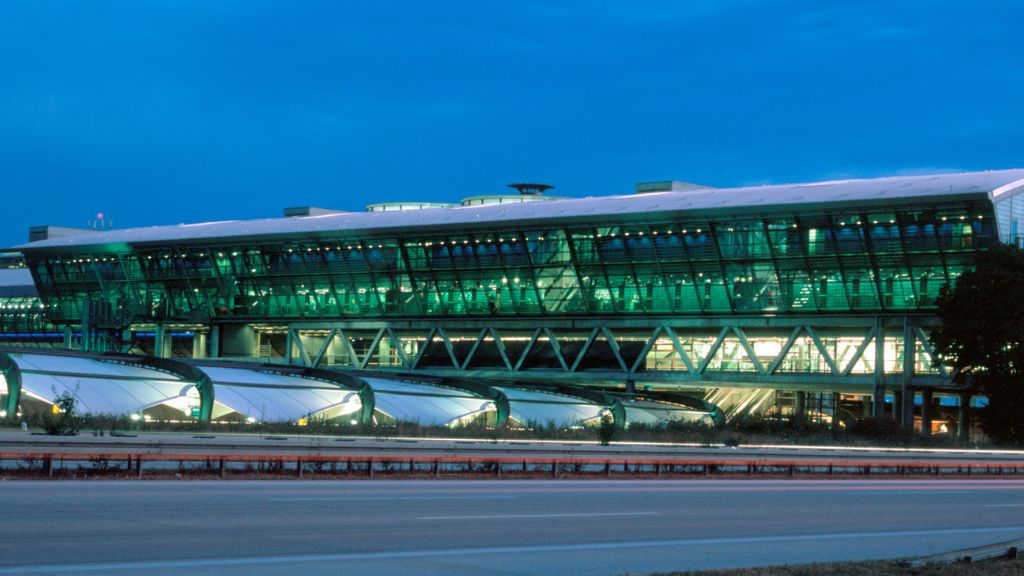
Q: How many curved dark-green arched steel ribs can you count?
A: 6